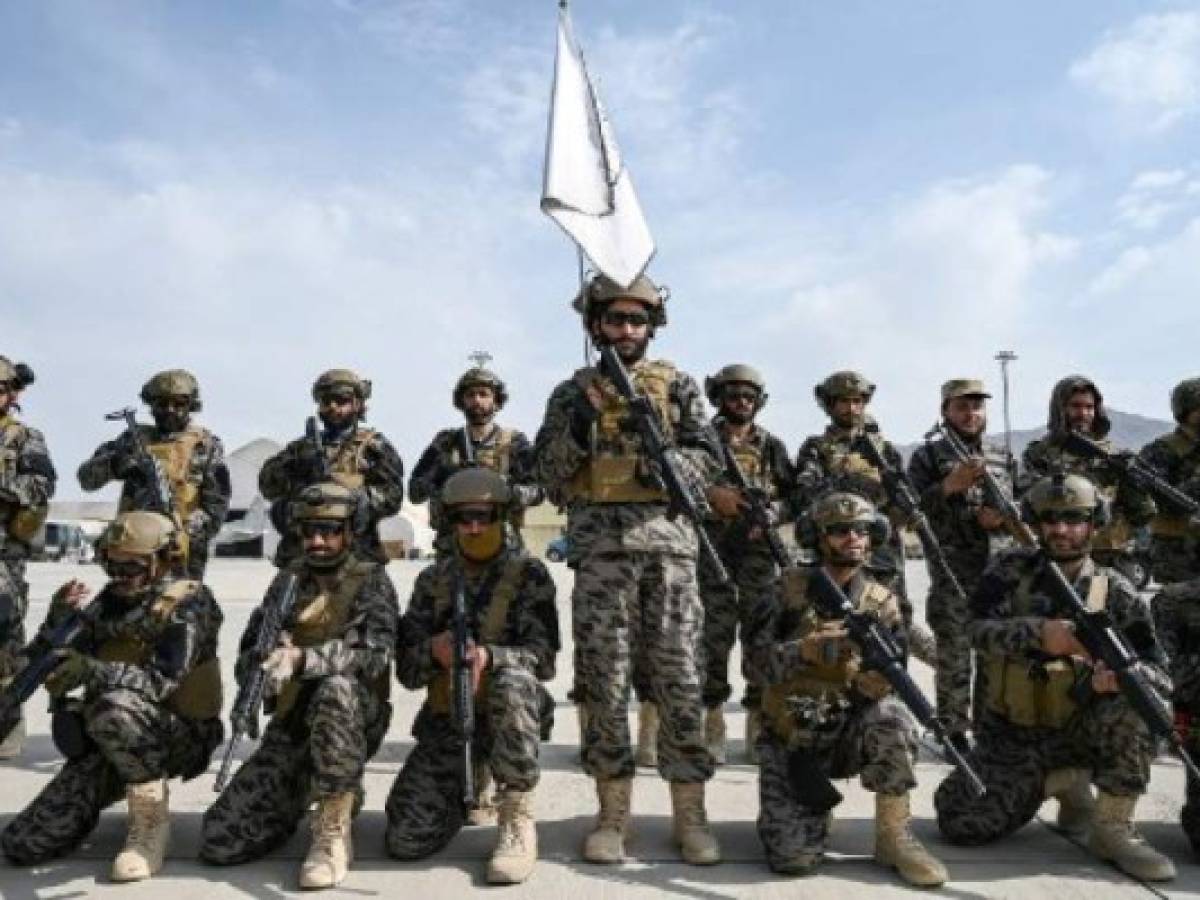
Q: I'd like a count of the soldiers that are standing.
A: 10